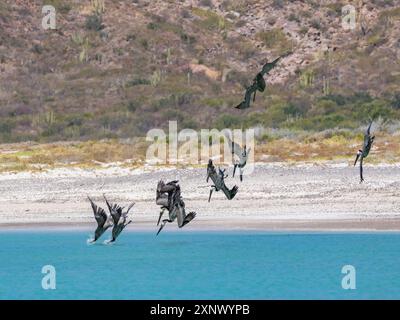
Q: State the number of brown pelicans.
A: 8